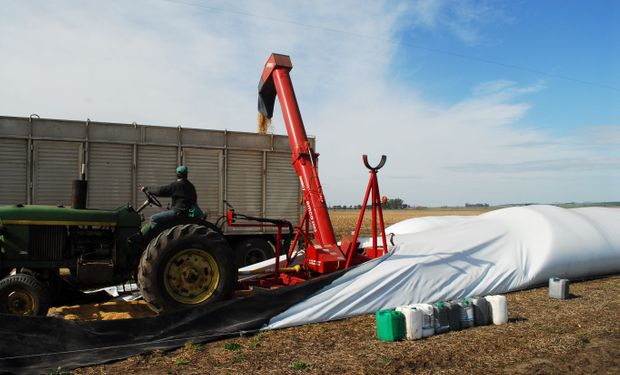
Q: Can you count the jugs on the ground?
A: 9